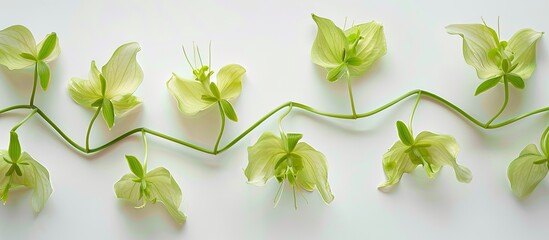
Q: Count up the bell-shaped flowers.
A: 10